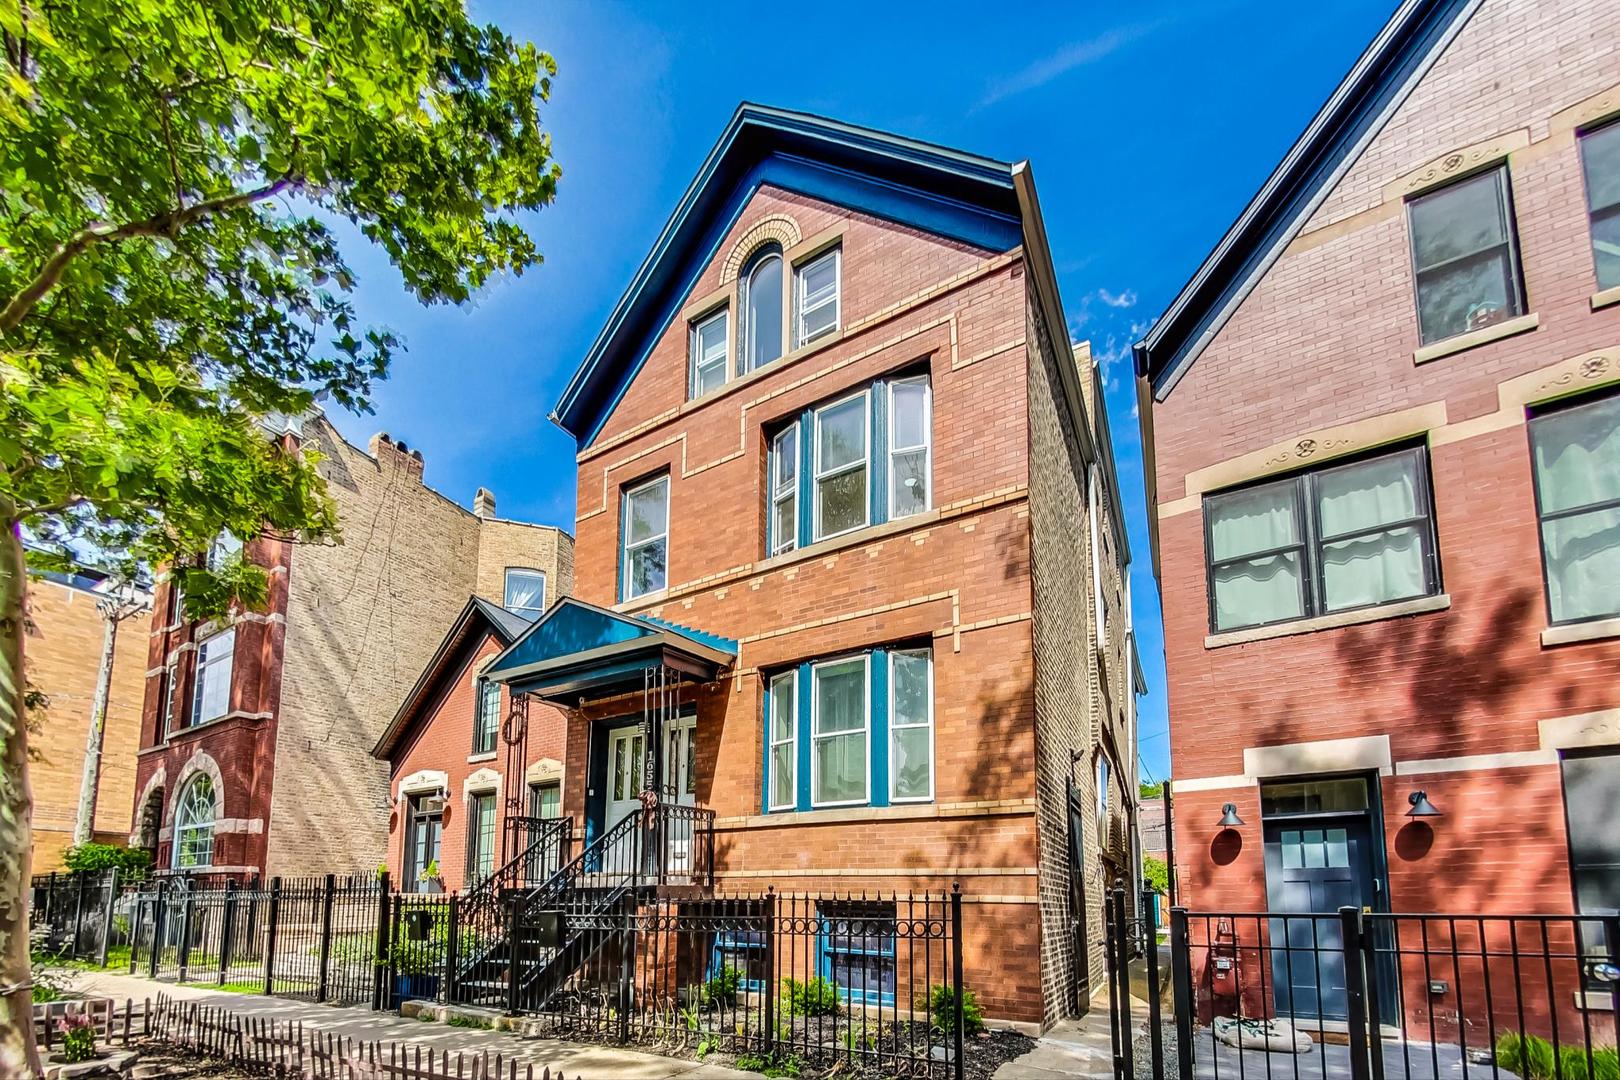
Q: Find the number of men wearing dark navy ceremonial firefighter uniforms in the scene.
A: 0